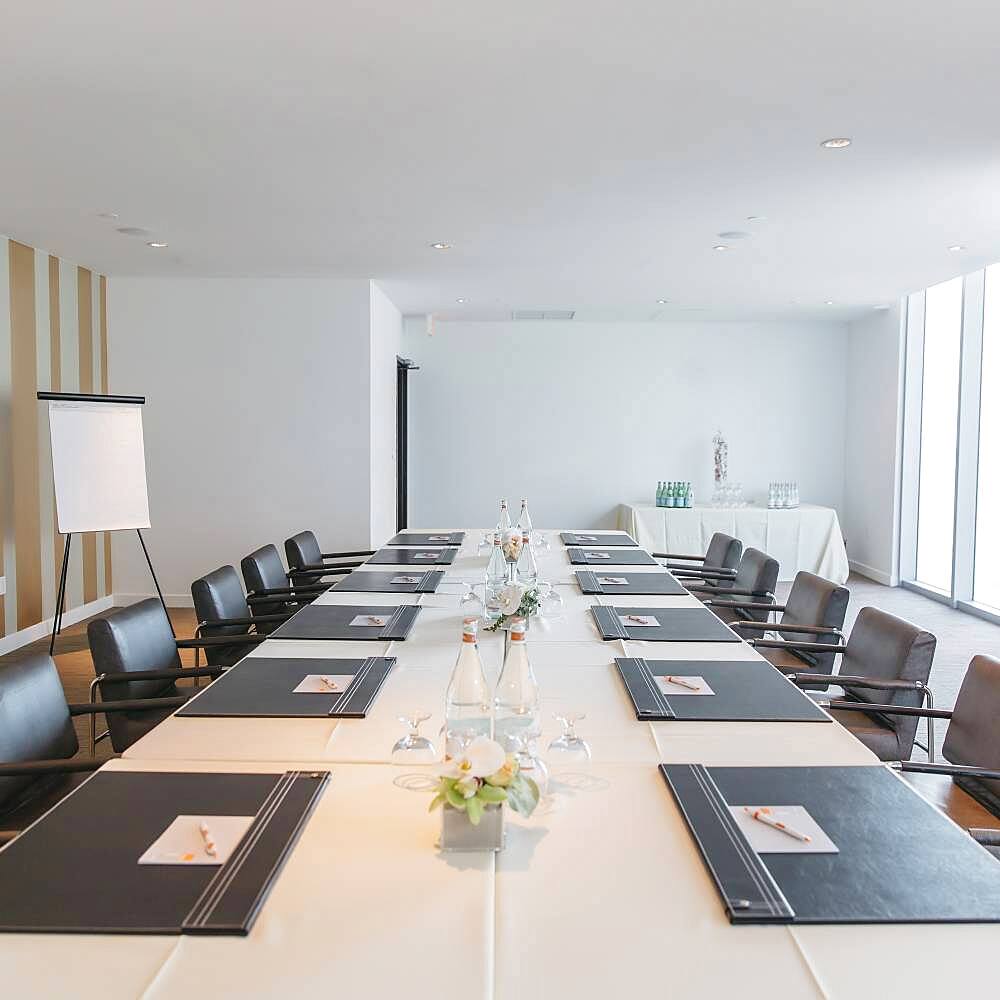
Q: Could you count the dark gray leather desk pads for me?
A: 12